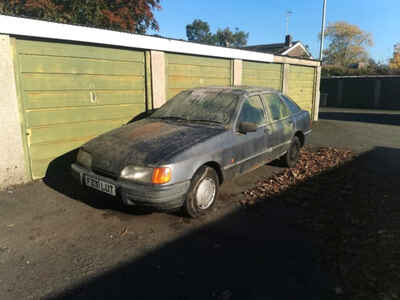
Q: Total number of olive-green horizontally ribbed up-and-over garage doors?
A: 4